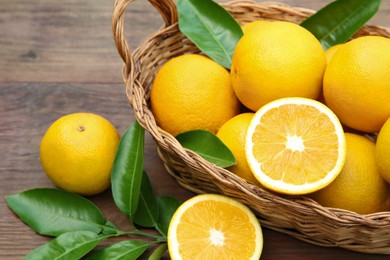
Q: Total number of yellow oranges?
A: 10